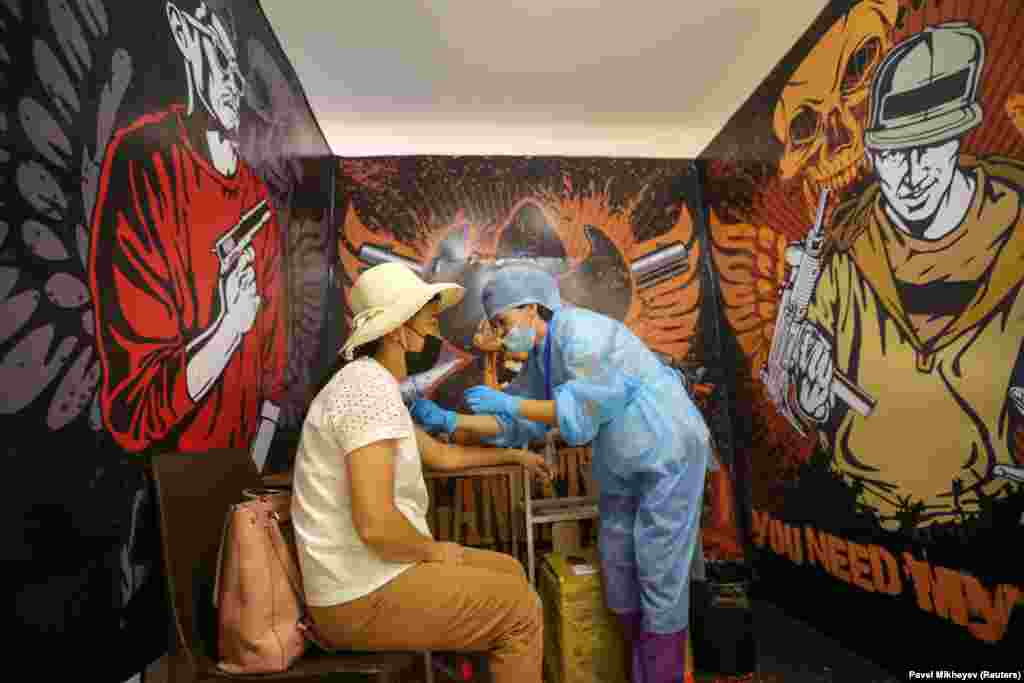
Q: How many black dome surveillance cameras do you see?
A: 0